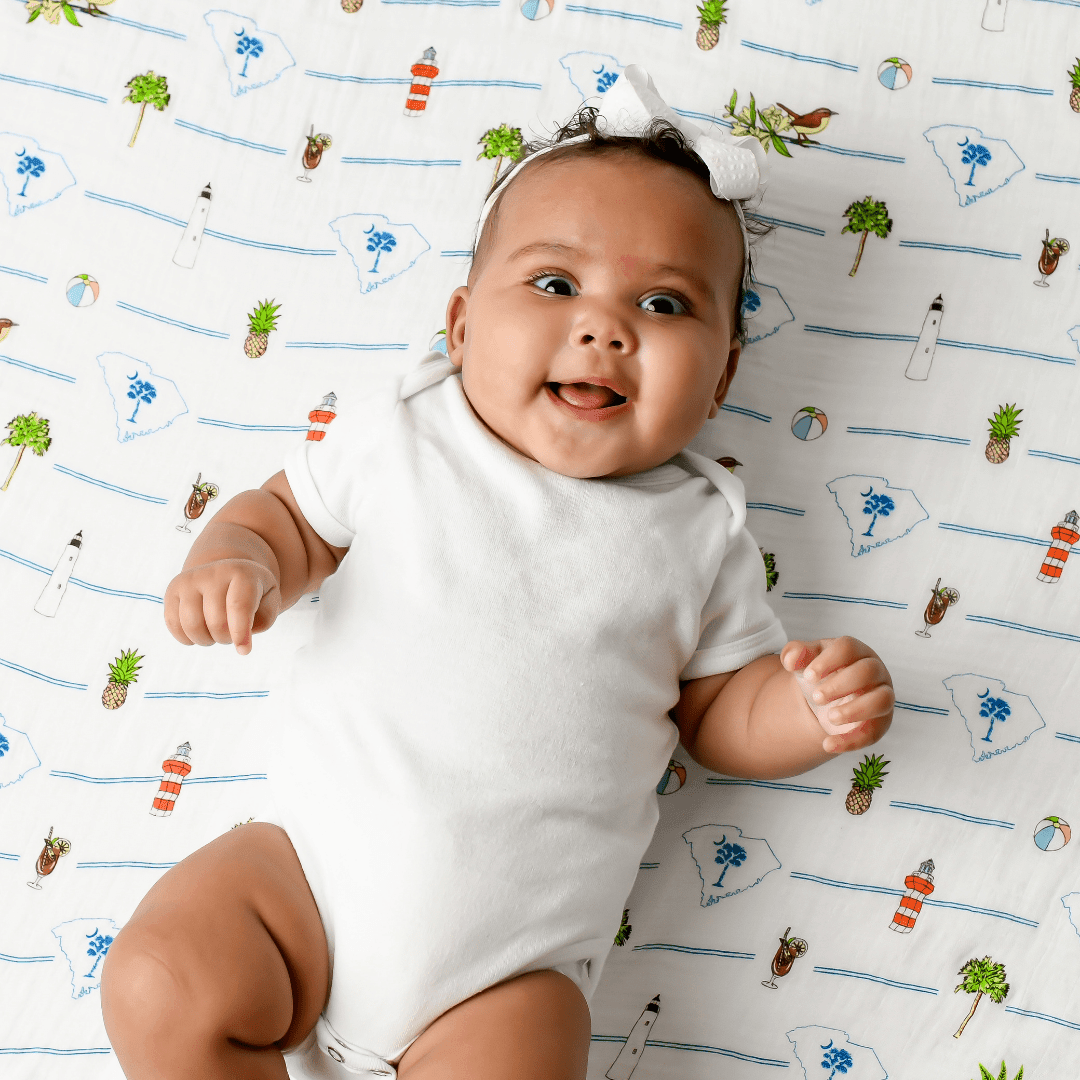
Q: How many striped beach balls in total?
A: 7